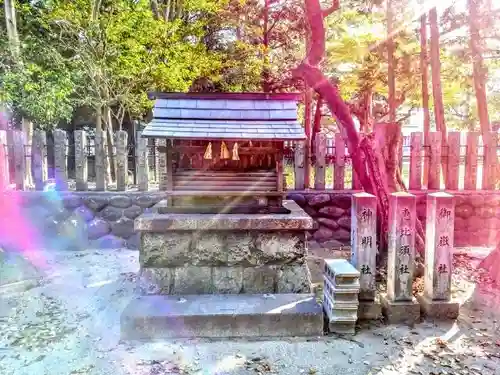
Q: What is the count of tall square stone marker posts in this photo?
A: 3